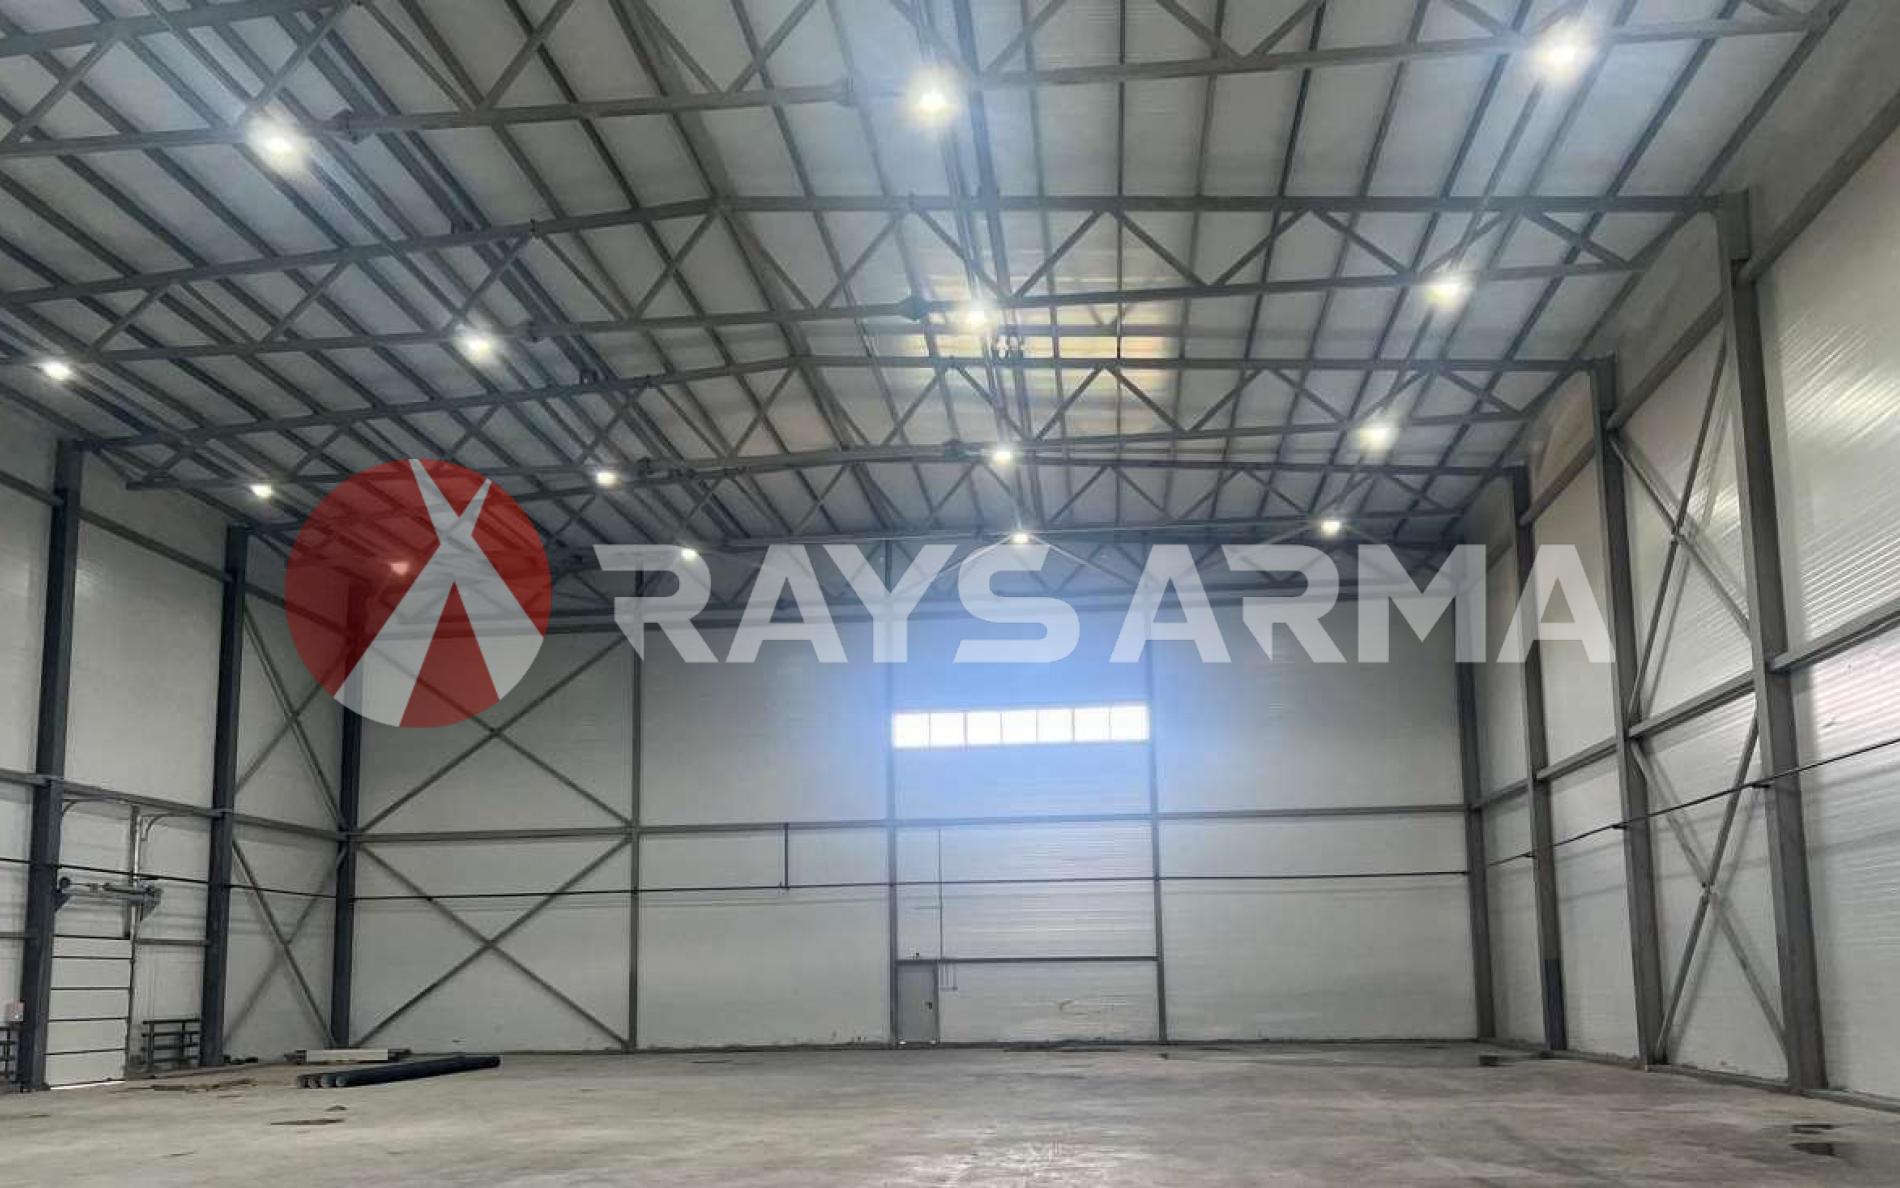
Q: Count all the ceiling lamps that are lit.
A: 15